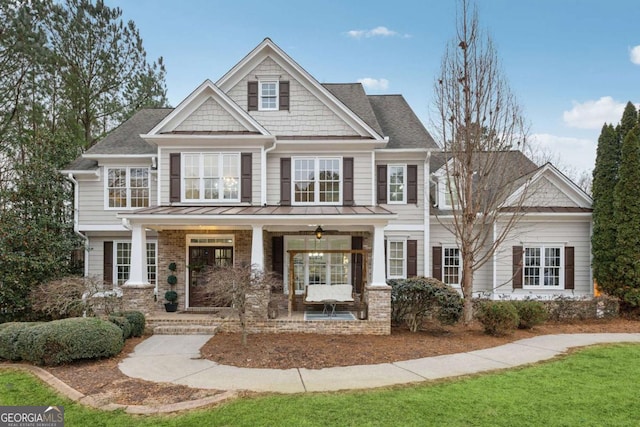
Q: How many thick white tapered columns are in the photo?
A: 3